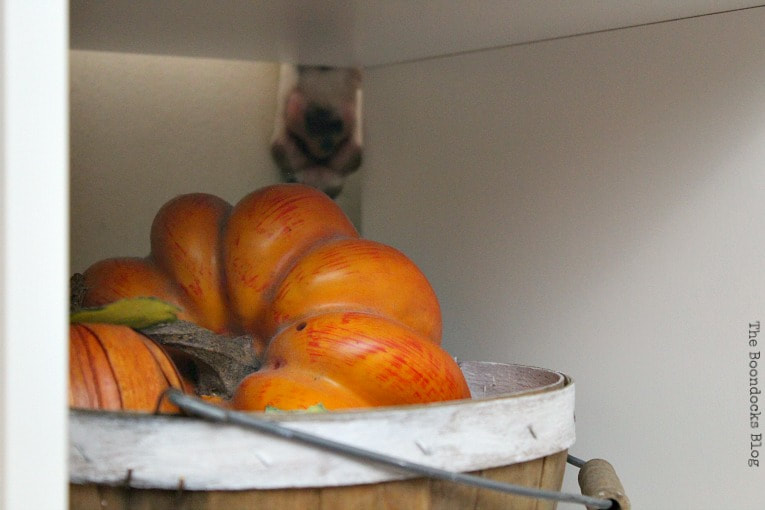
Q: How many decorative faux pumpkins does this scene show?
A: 2